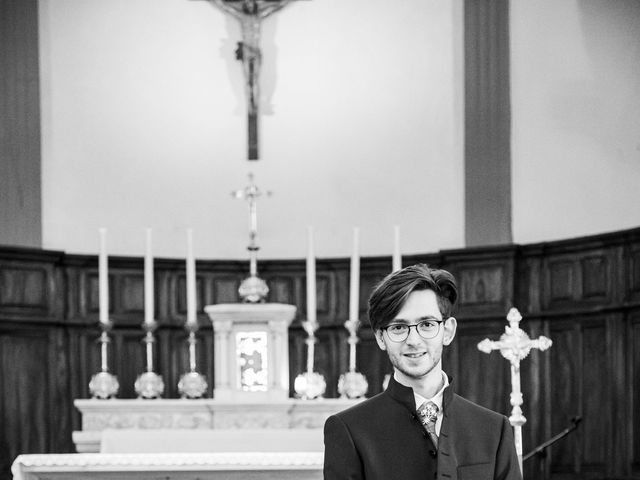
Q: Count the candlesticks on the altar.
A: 6